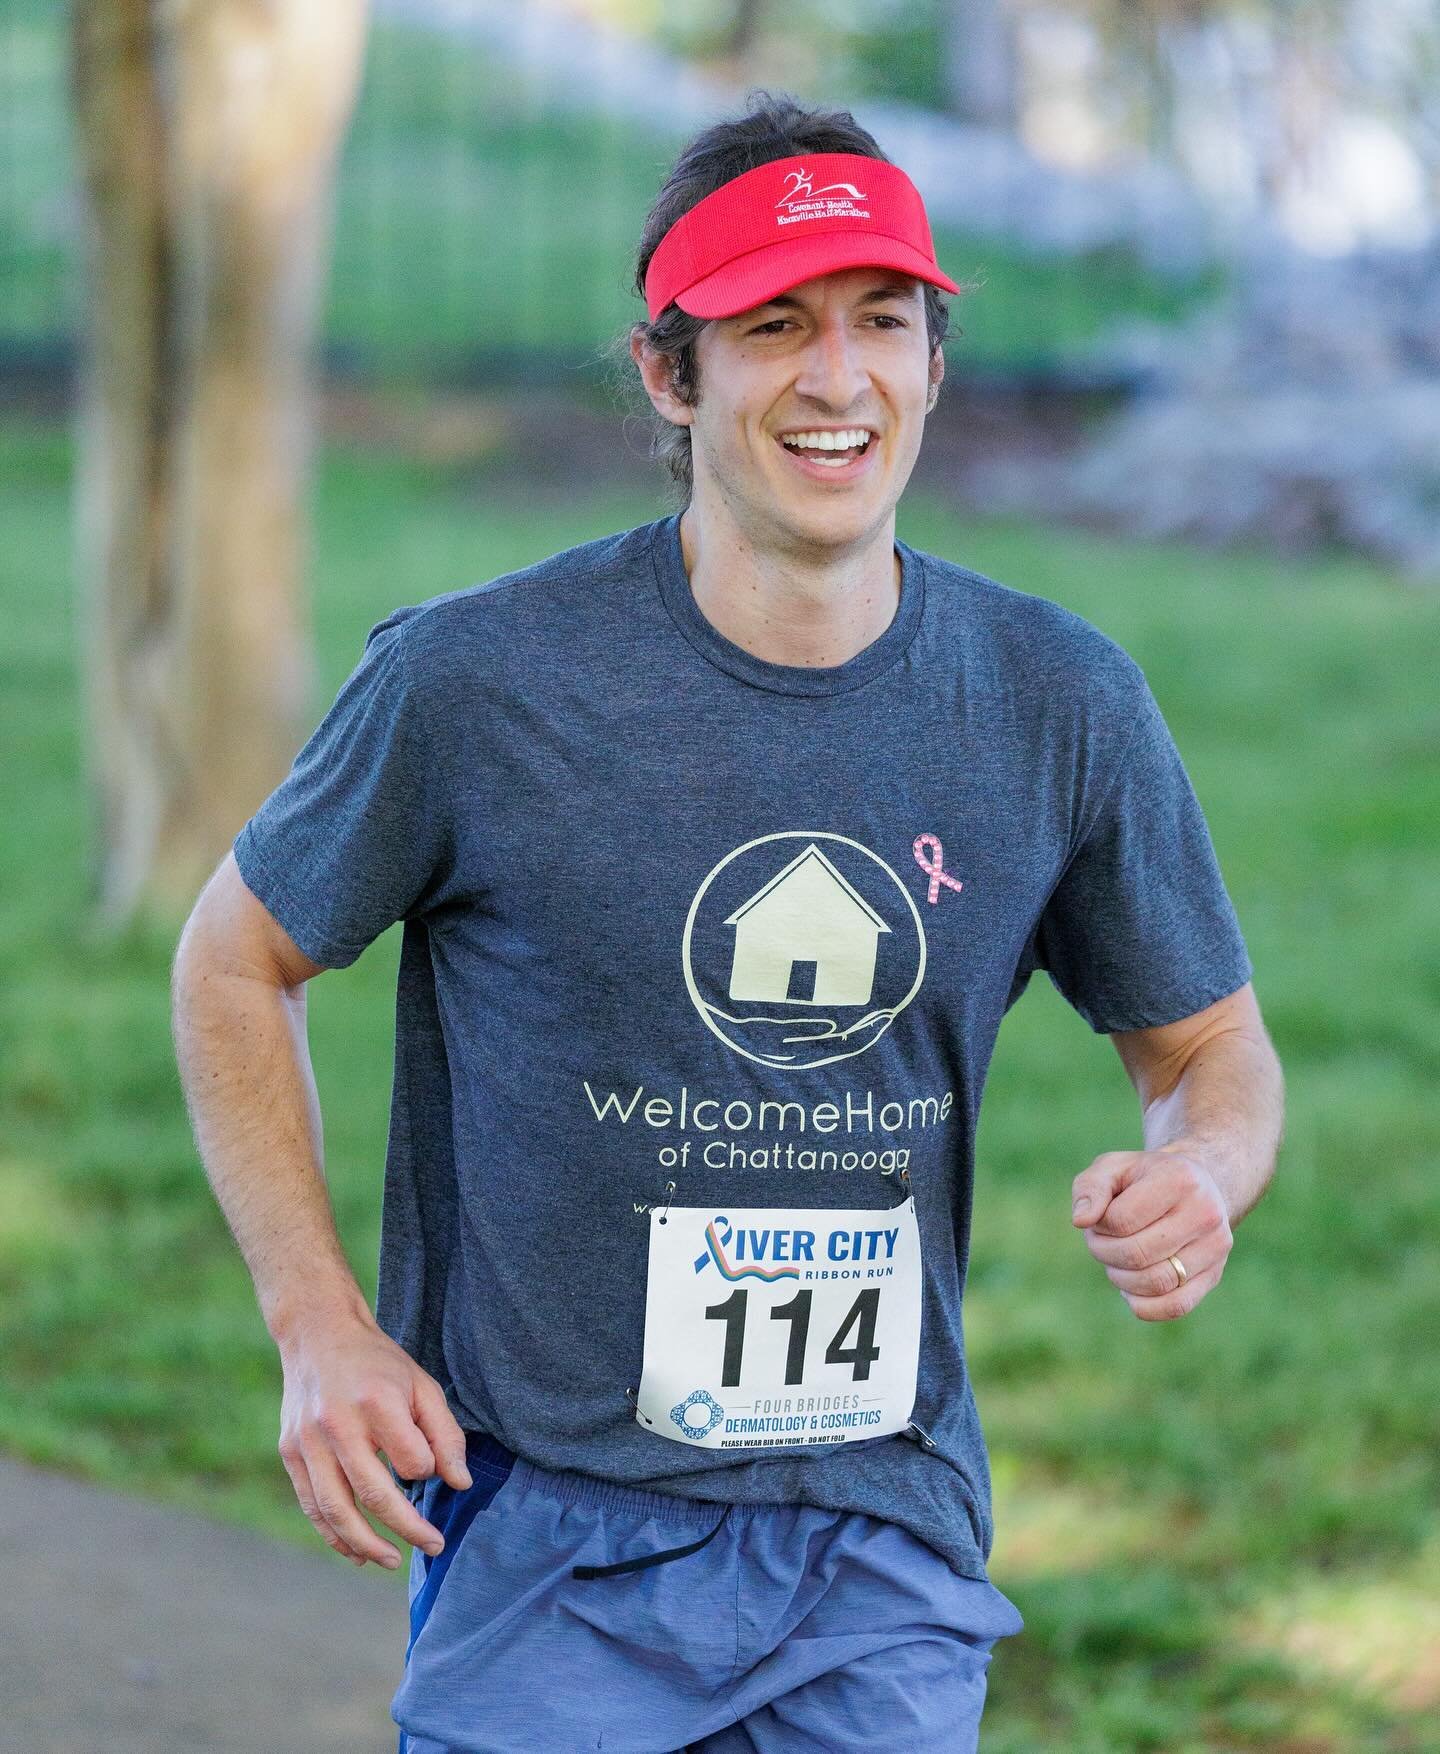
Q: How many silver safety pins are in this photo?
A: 4